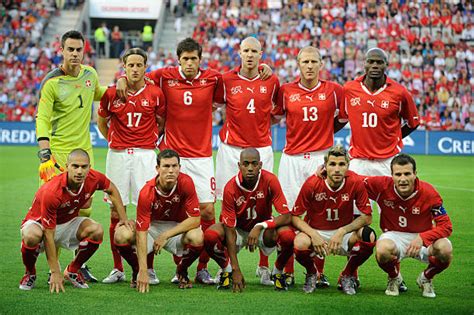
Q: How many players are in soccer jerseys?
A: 11